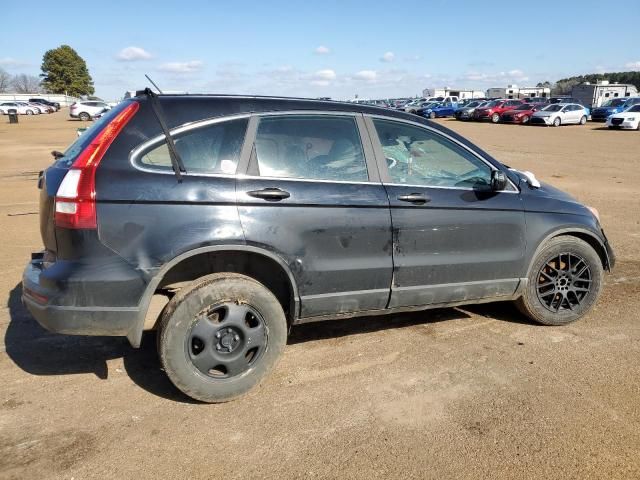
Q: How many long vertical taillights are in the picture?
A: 1